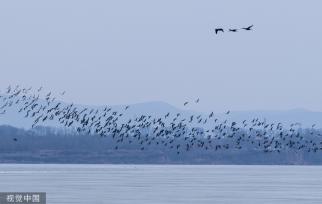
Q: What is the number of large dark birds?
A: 3